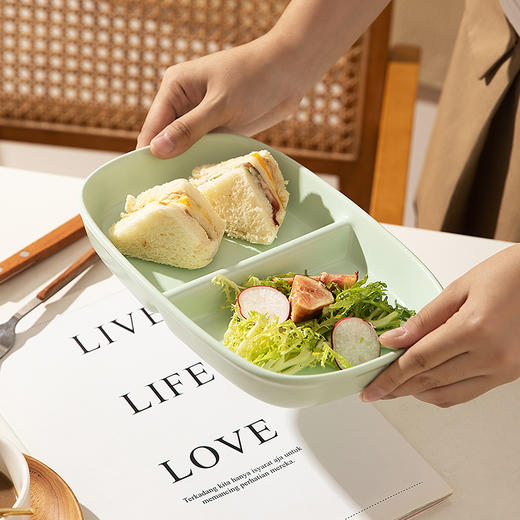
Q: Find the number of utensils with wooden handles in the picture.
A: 2